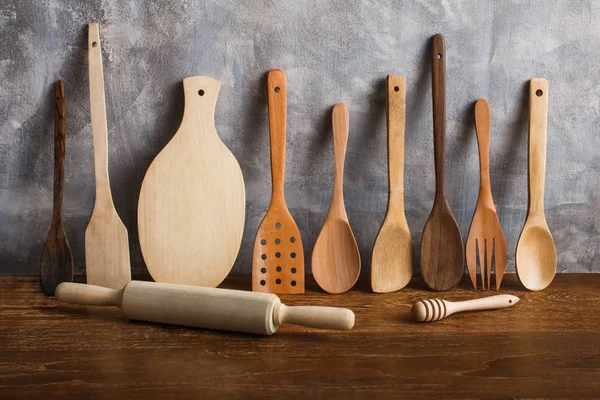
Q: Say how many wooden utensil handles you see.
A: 12